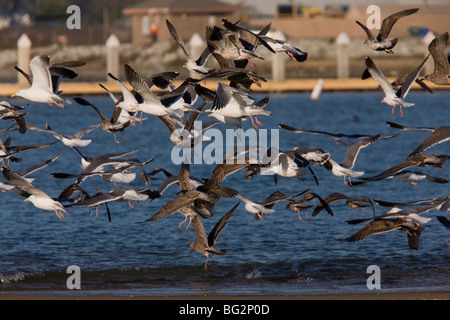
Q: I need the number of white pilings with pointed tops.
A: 6